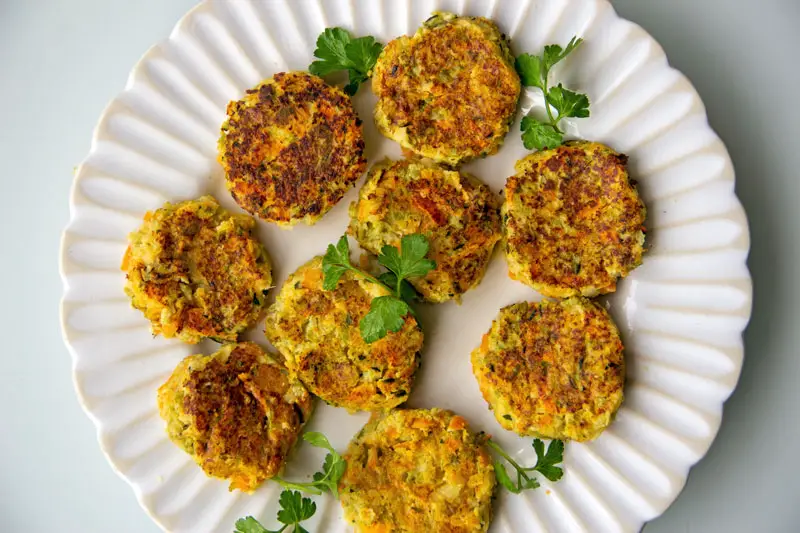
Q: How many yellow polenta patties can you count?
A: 9